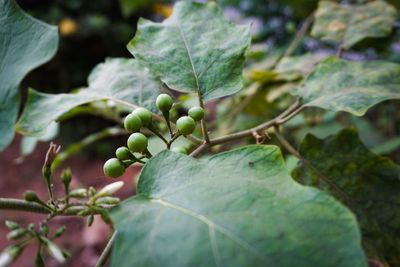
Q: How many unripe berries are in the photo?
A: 8